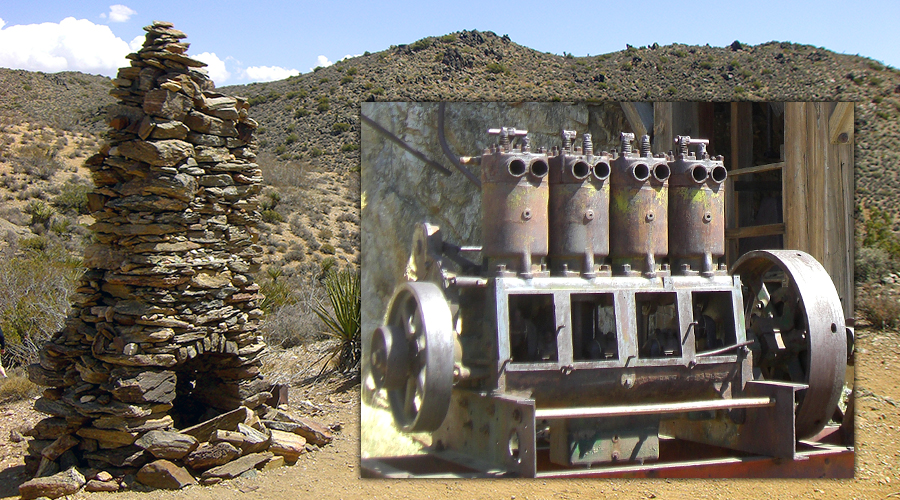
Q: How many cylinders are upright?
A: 4